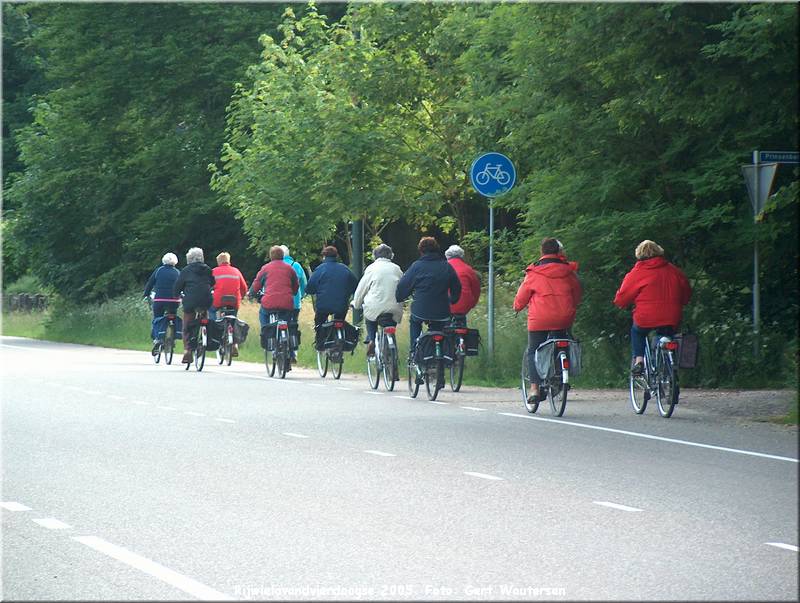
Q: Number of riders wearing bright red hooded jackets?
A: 2